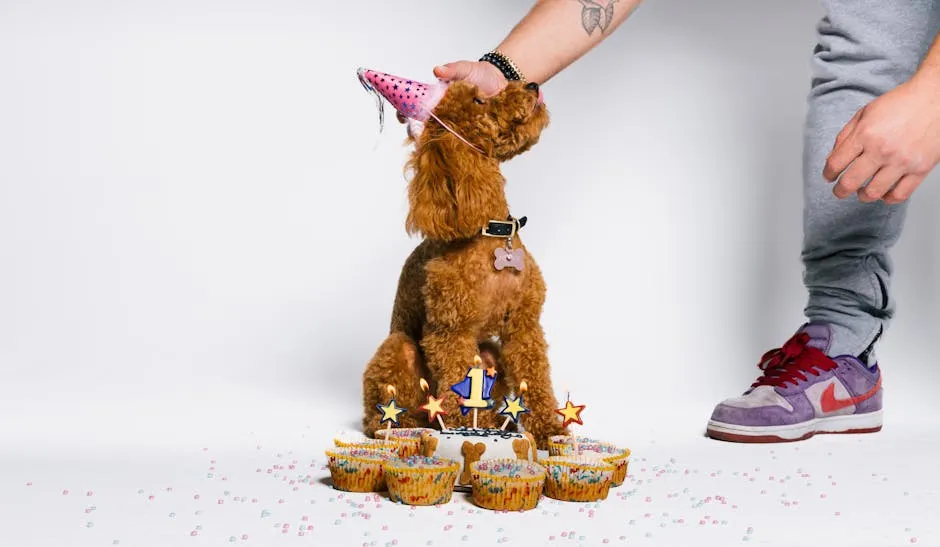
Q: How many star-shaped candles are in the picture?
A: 4